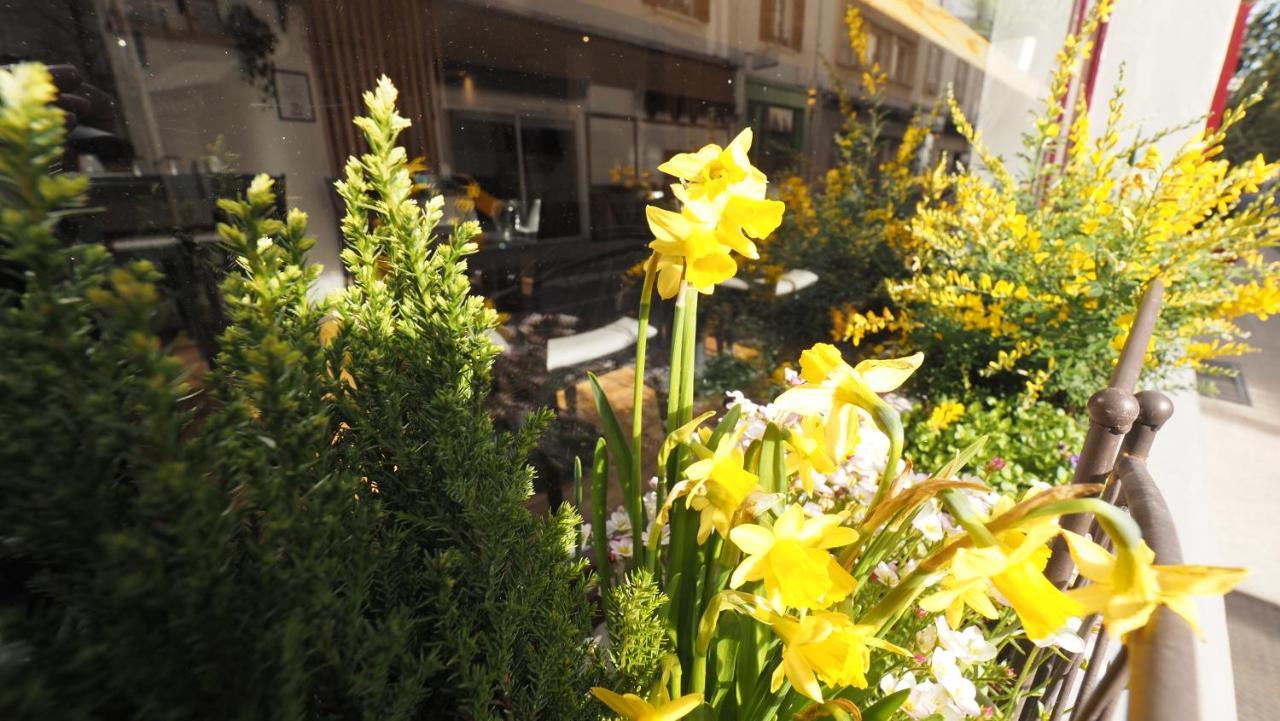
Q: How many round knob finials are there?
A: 2